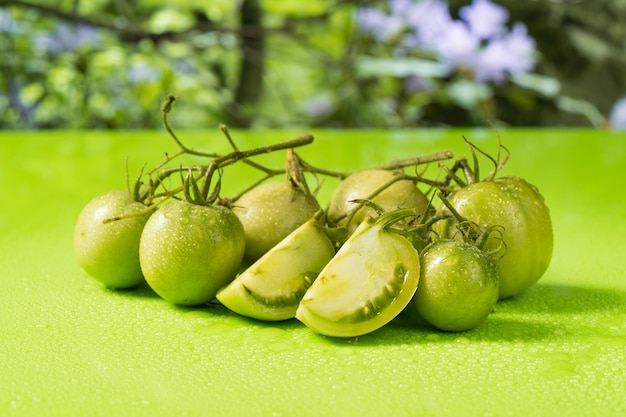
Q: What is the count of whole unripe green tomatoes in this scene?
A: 6